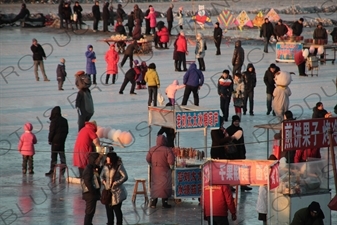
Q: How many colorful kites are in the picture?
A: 5